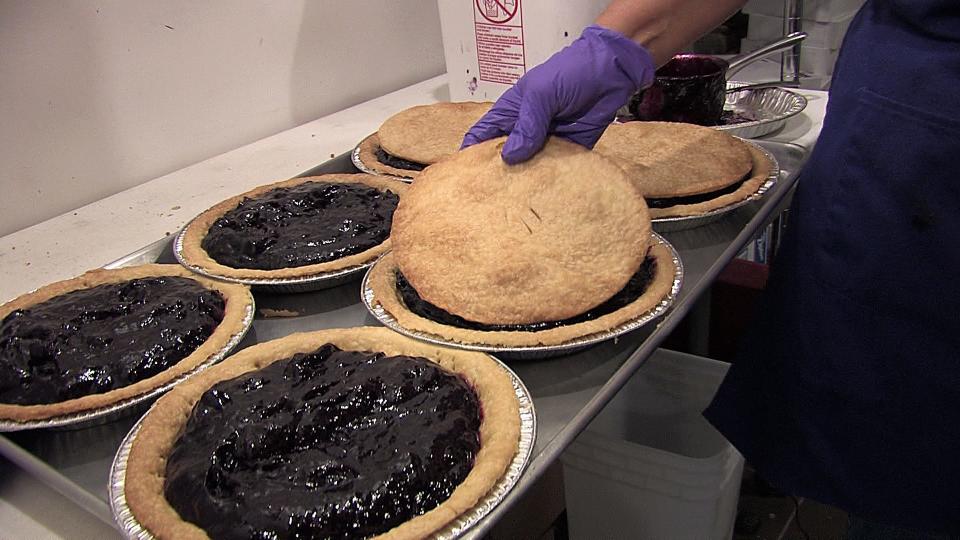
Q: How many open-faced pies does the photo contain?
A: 3